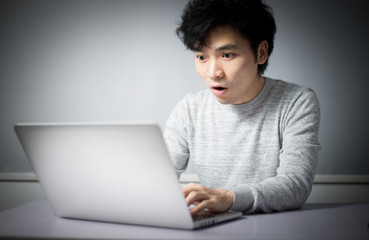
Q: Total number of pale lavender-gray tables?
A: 1